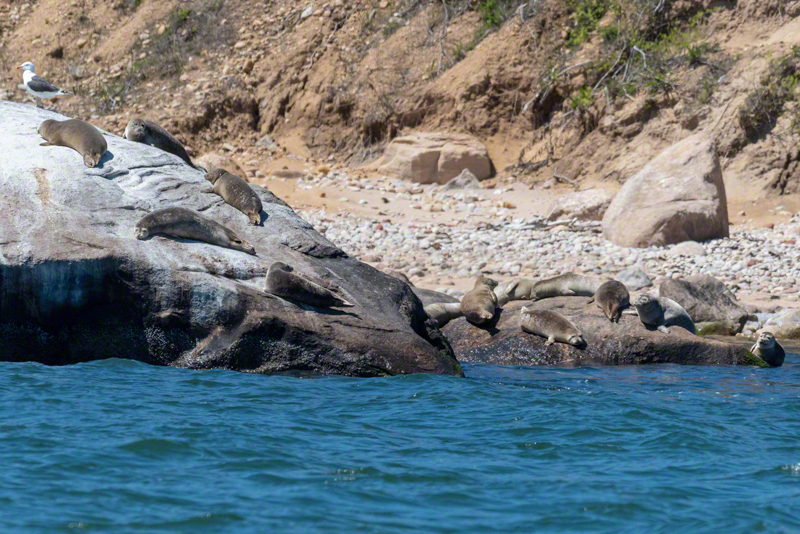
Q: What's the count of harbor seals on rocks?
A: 13